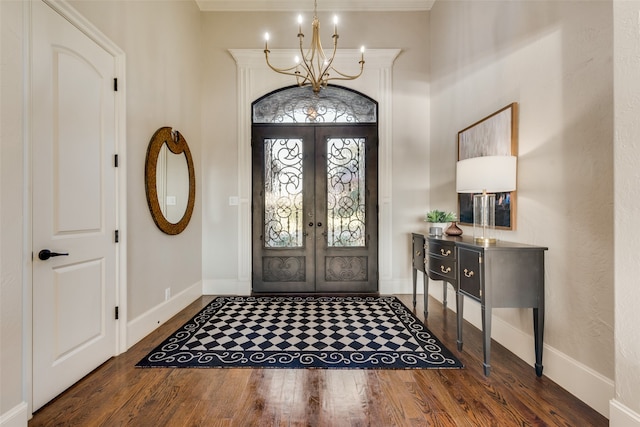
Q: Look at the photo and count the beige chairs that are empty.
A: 0